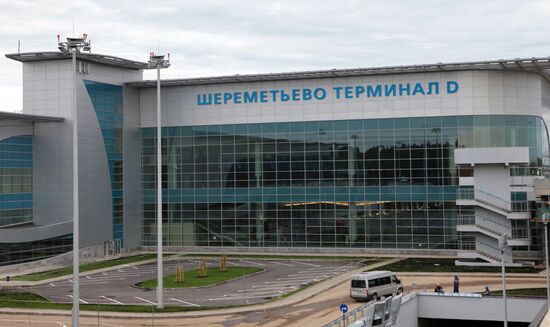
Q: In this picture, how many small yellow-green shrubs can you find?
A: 3